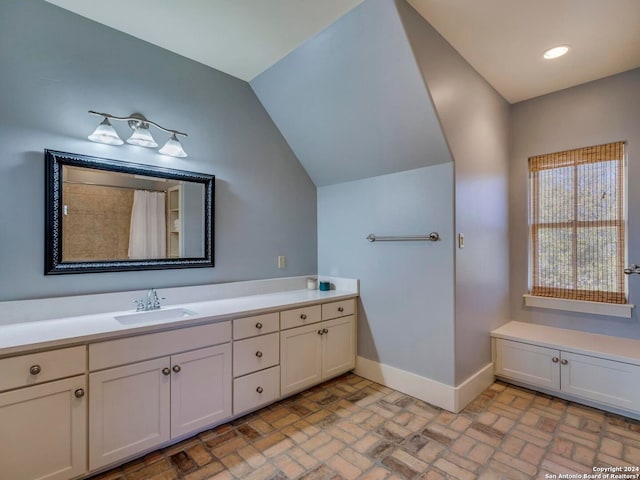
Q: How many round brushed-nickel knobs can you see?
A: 13